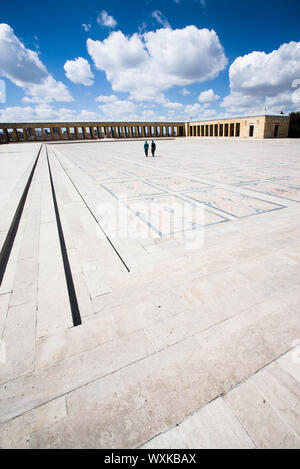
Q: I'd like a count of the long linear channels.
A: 3